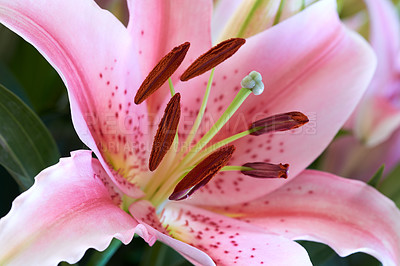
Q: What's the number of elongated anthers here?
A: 6